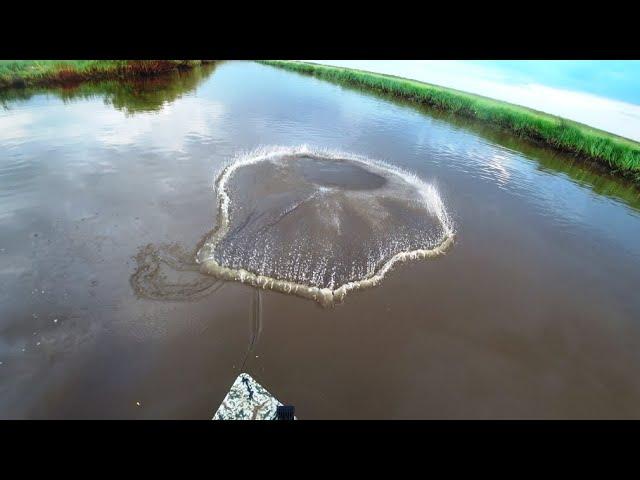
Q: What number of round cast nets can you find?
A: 1